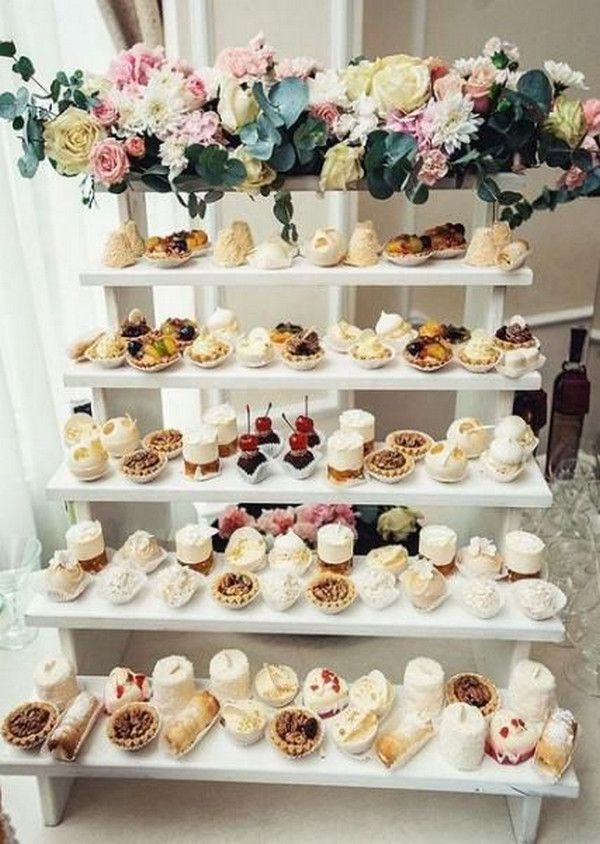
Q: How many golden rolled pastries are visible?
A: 4